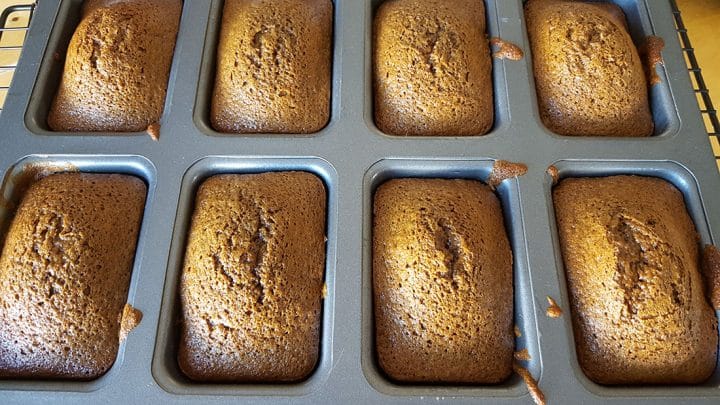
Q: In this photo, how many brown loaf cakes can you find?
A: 8